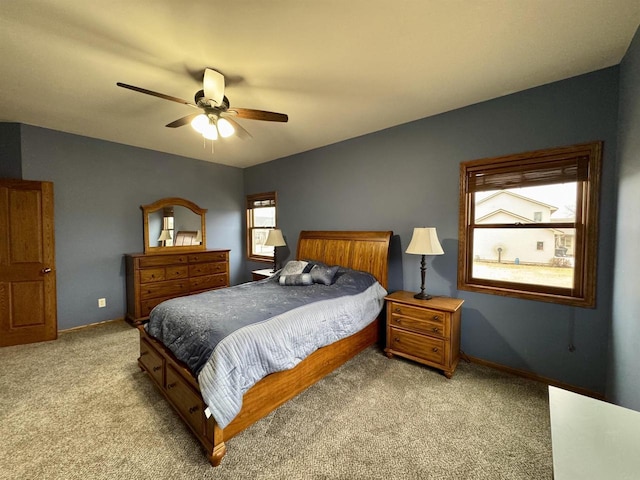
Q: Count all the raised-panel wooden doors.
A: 1